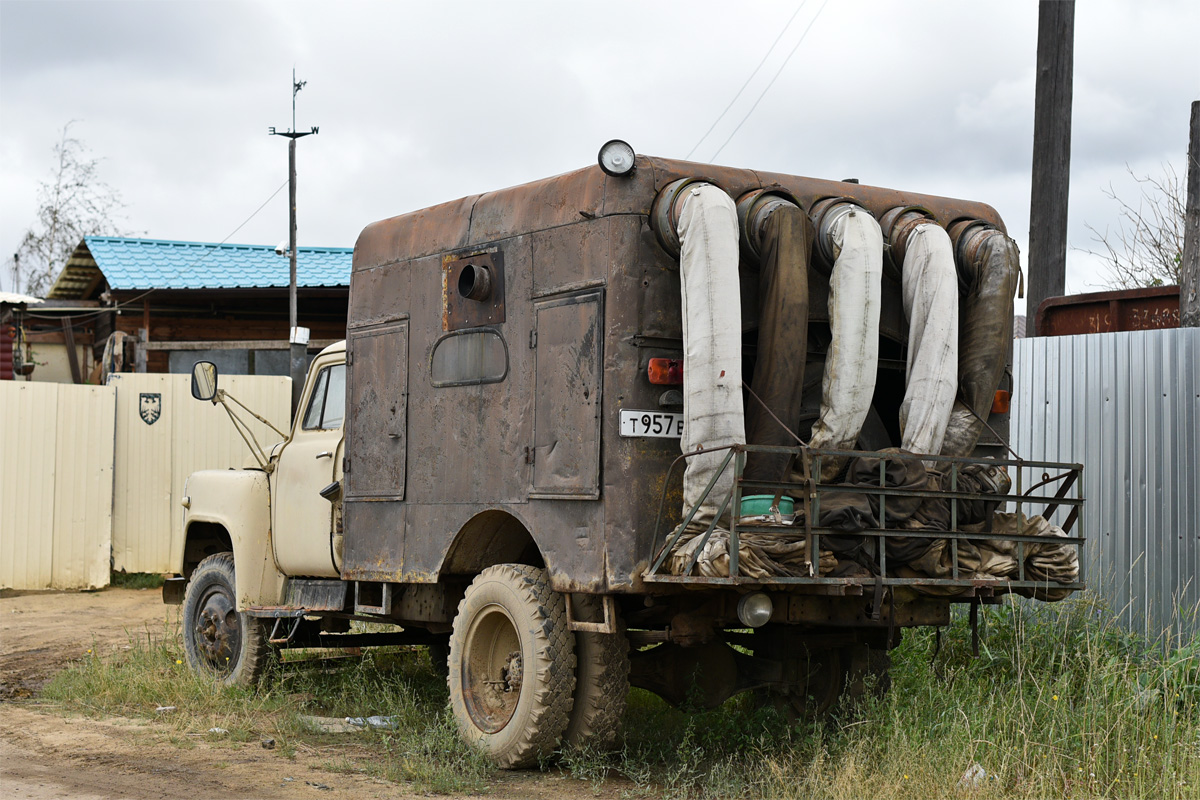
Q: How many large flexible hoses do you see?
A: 5